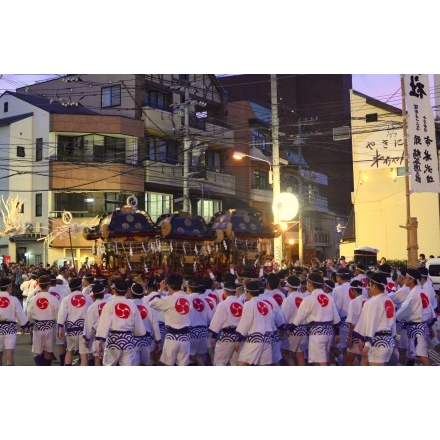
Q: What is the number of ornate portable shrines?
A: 3